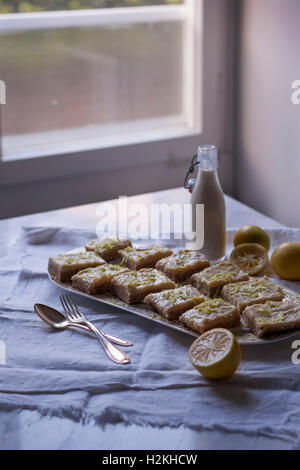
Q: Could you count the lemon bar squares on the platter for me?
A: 11